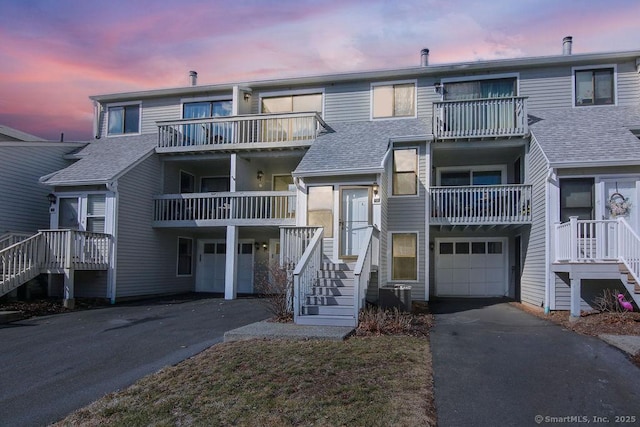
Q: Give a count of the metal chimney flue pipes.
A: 3